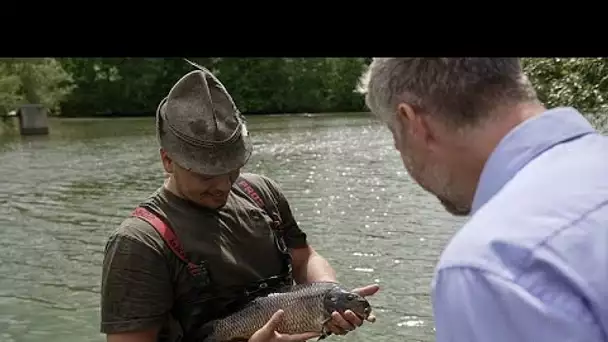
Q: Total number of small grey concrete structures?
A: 1